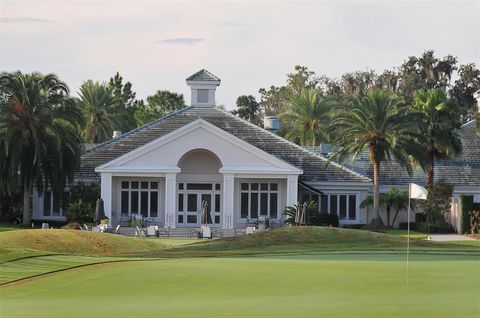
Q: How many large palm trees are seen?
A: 5